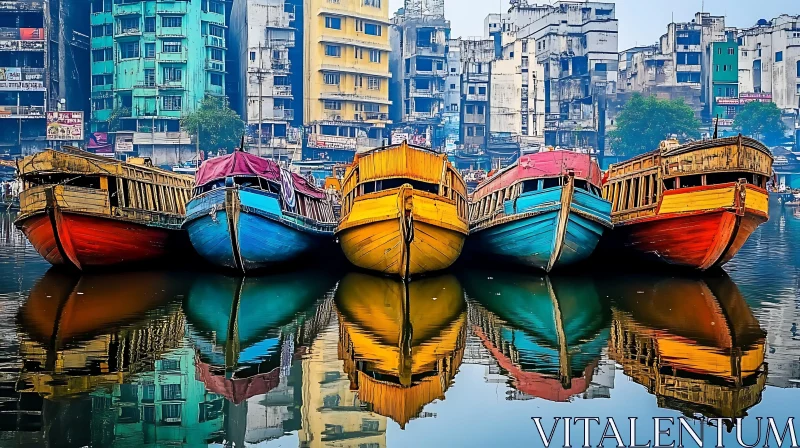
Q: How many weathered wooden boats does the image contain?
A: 5